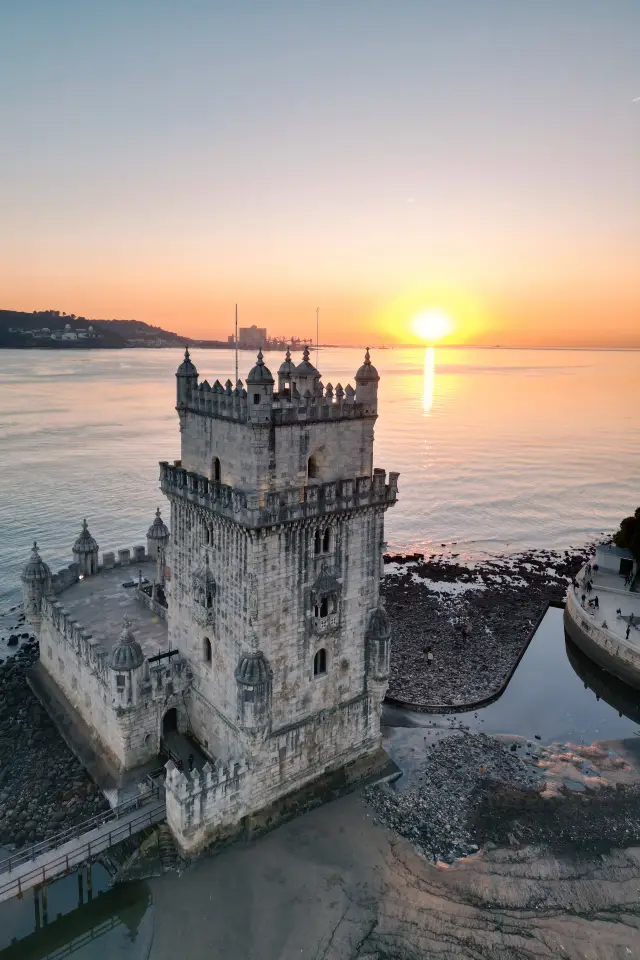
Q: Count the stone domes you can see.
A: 11